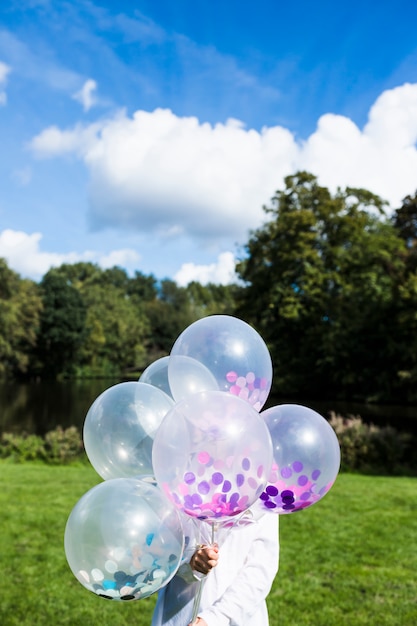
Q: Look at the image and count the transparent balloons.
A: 6